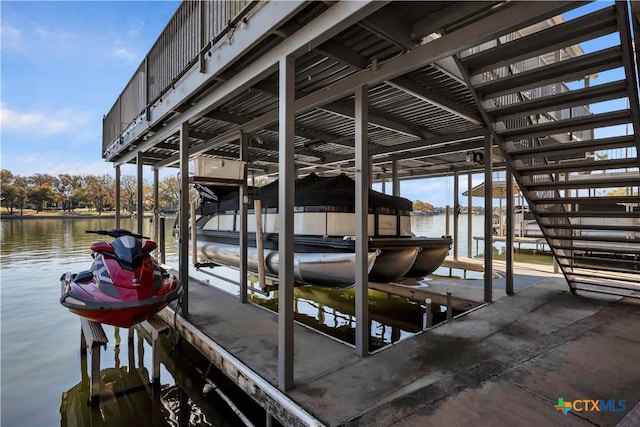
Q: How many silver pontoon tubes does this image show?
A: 3